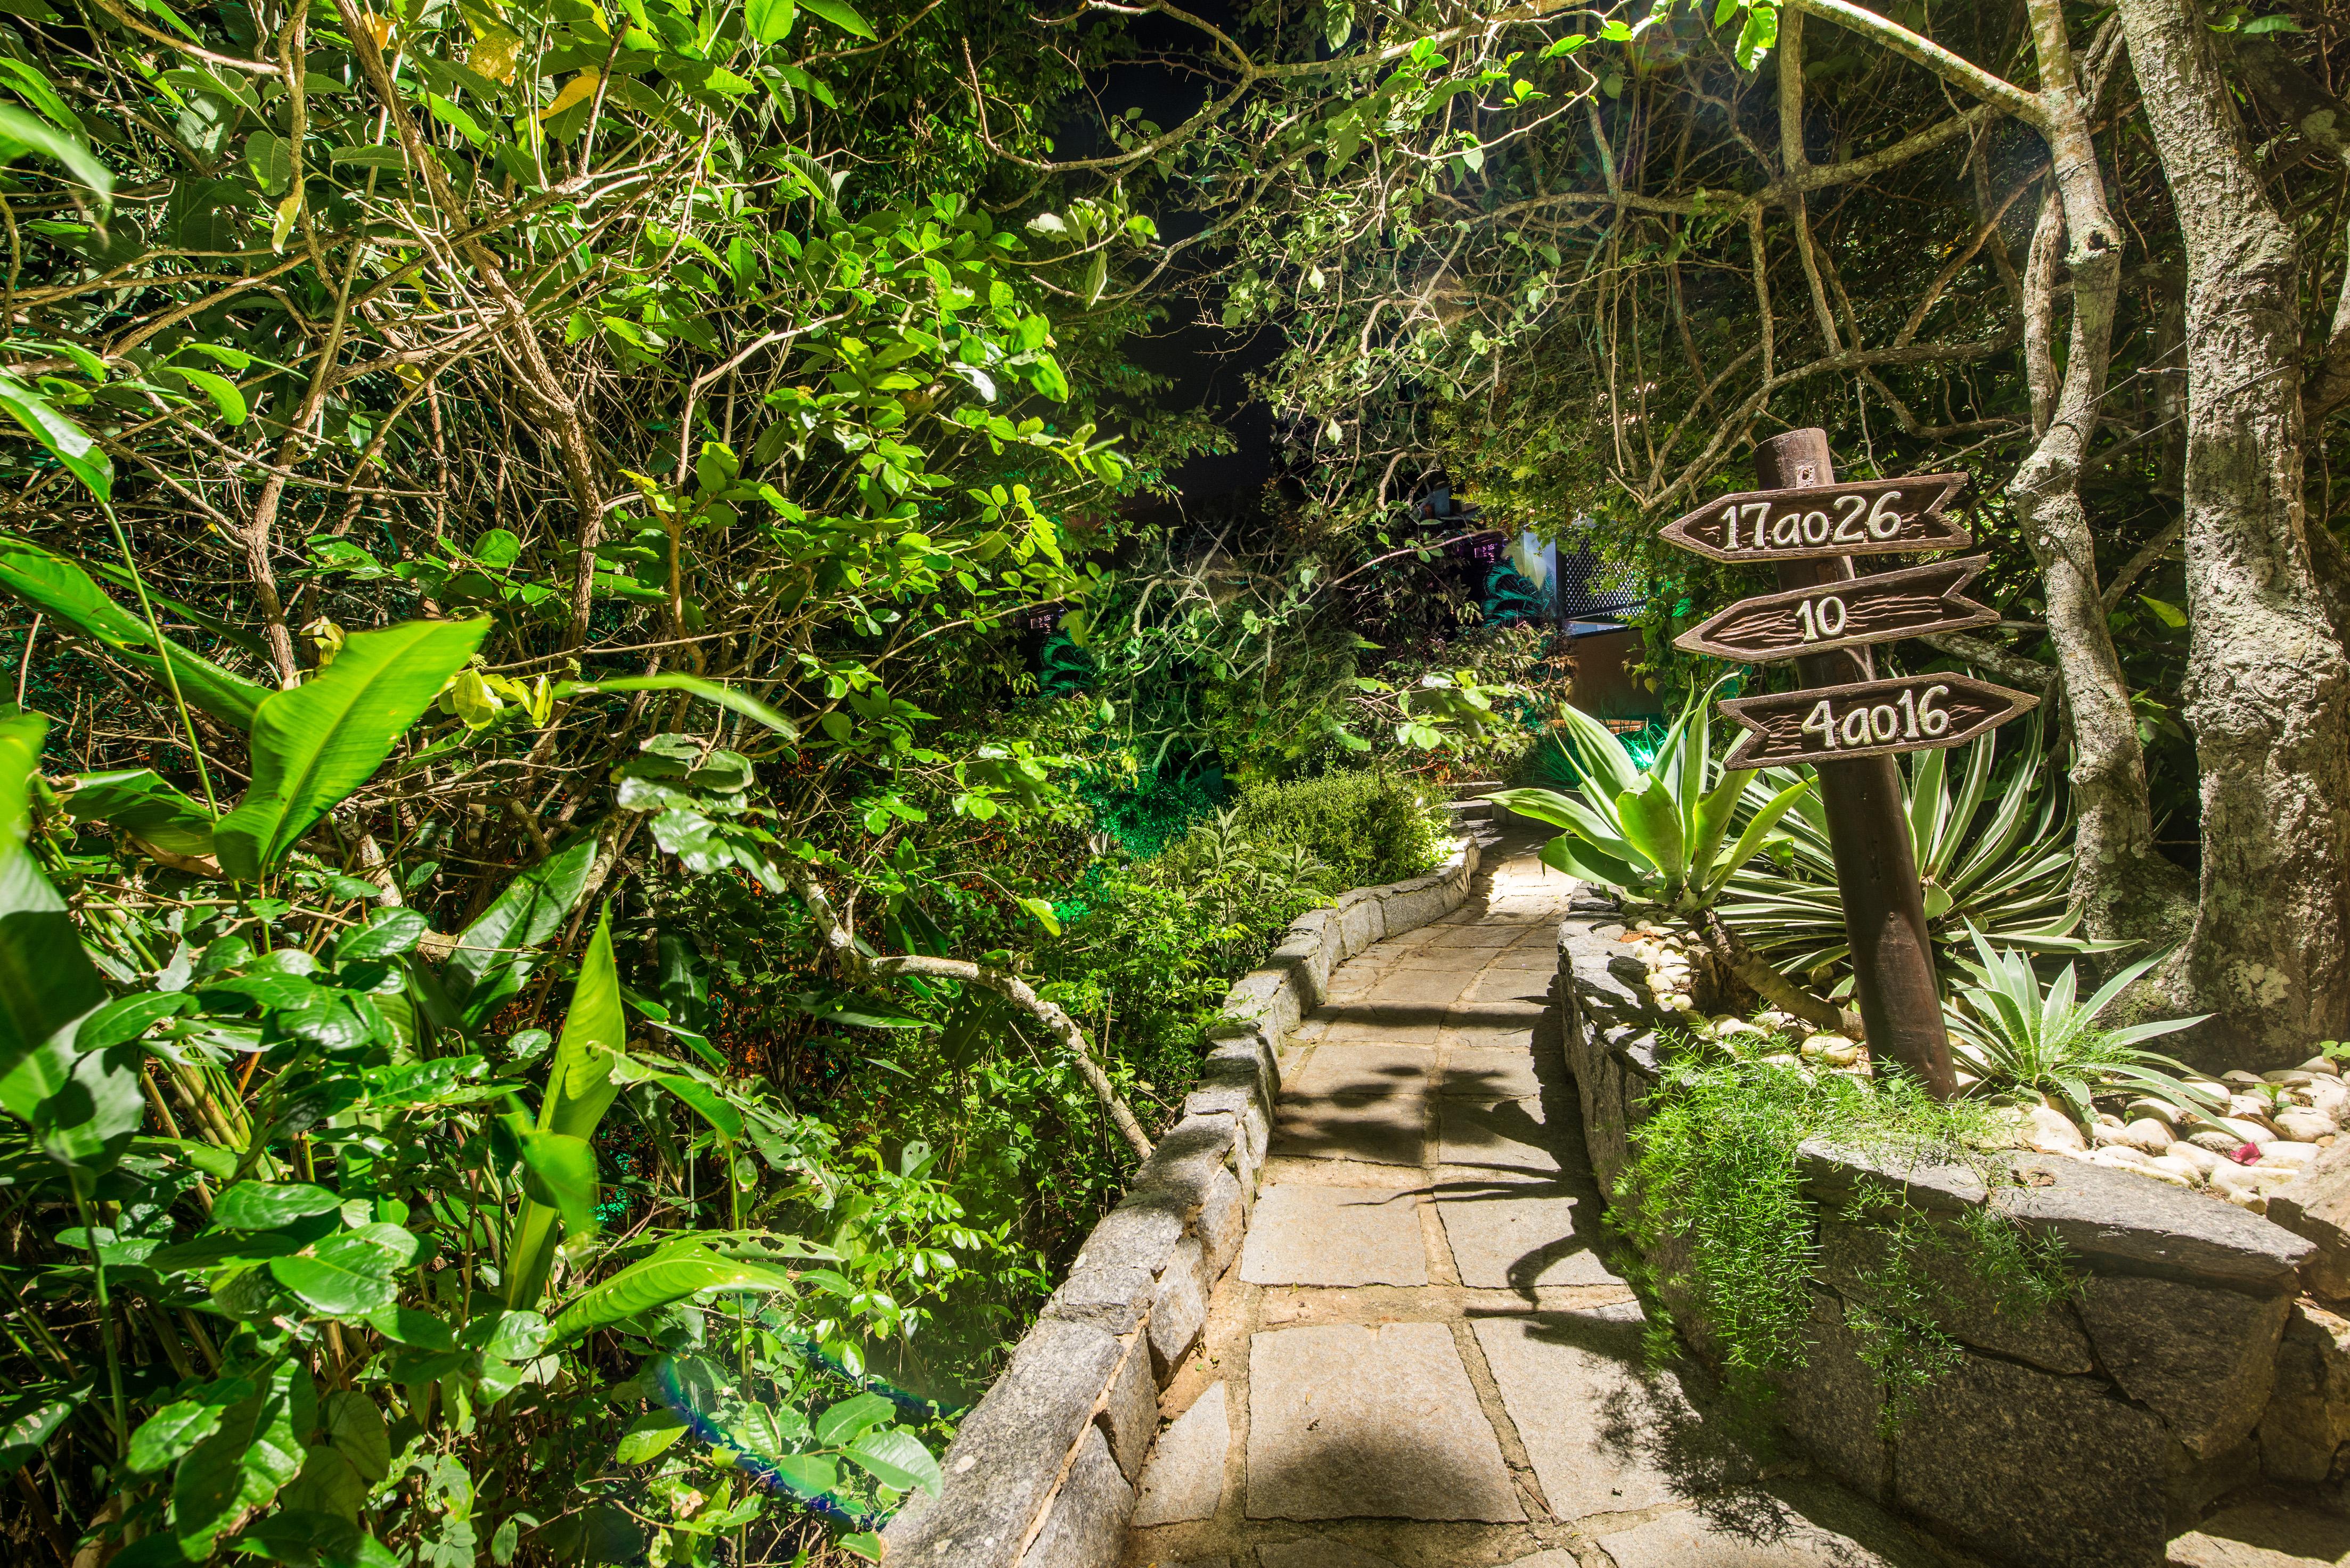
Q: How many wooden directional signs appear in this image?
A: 3